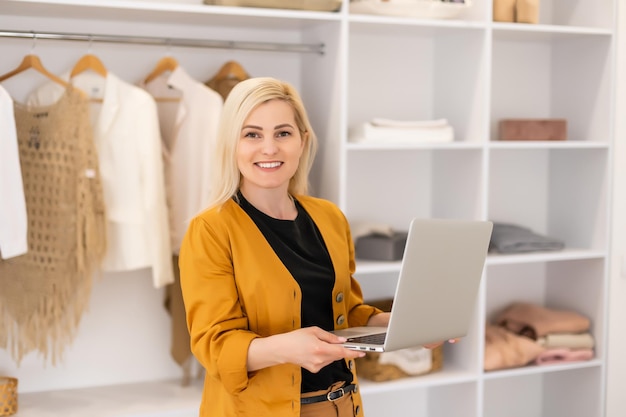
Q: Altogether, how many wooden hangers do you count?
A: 4